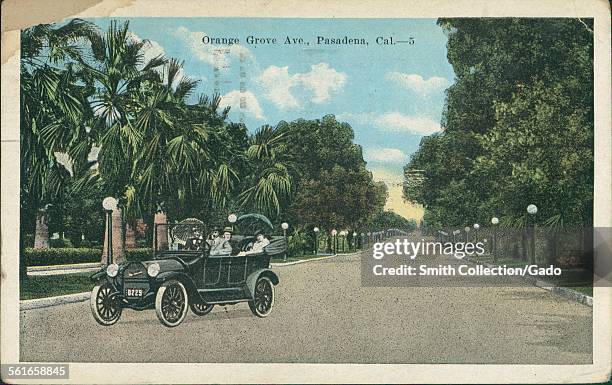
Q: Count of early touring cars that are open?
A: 1